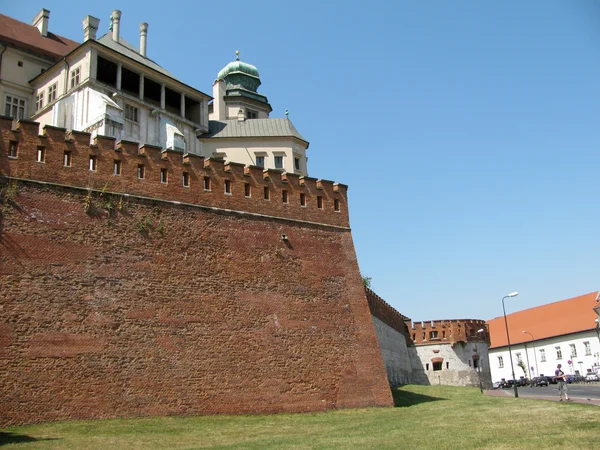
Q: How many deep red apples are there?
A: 0